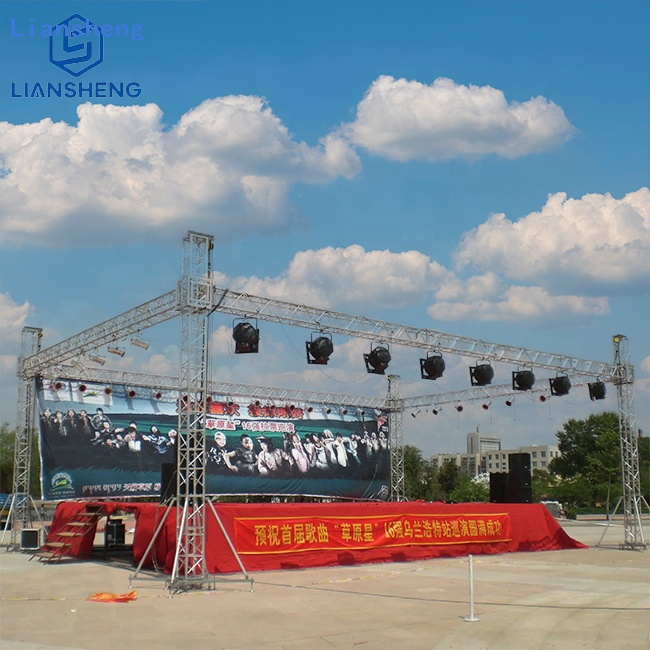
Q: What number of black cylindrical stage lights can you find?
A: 8